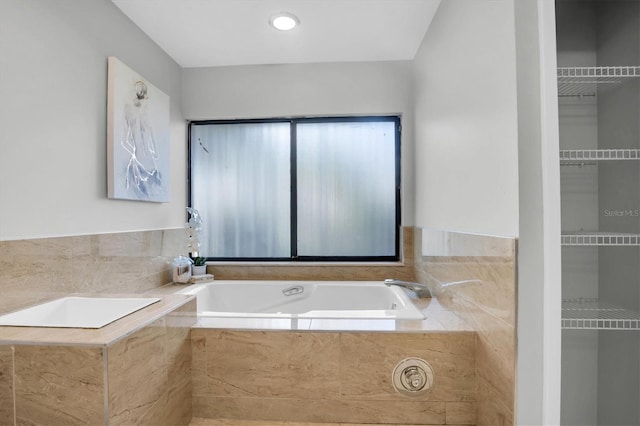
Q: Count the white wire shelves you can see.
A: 4